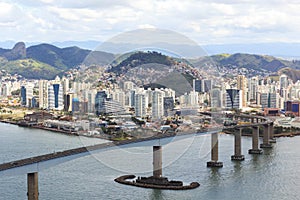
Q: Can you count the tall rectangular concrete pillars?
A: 7